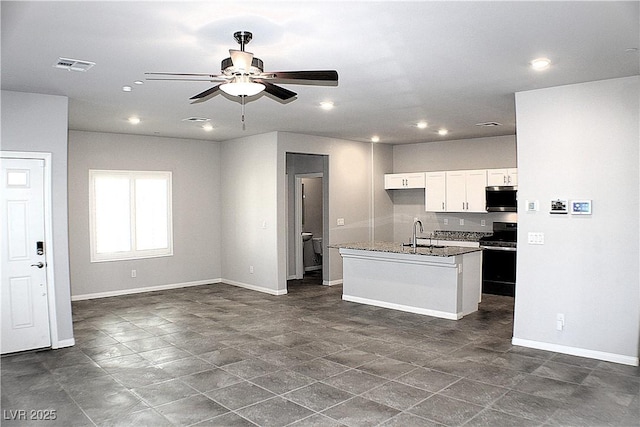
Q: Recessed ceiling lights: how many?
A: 7